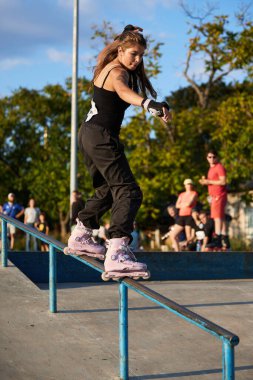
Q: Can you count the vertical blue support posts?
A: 4